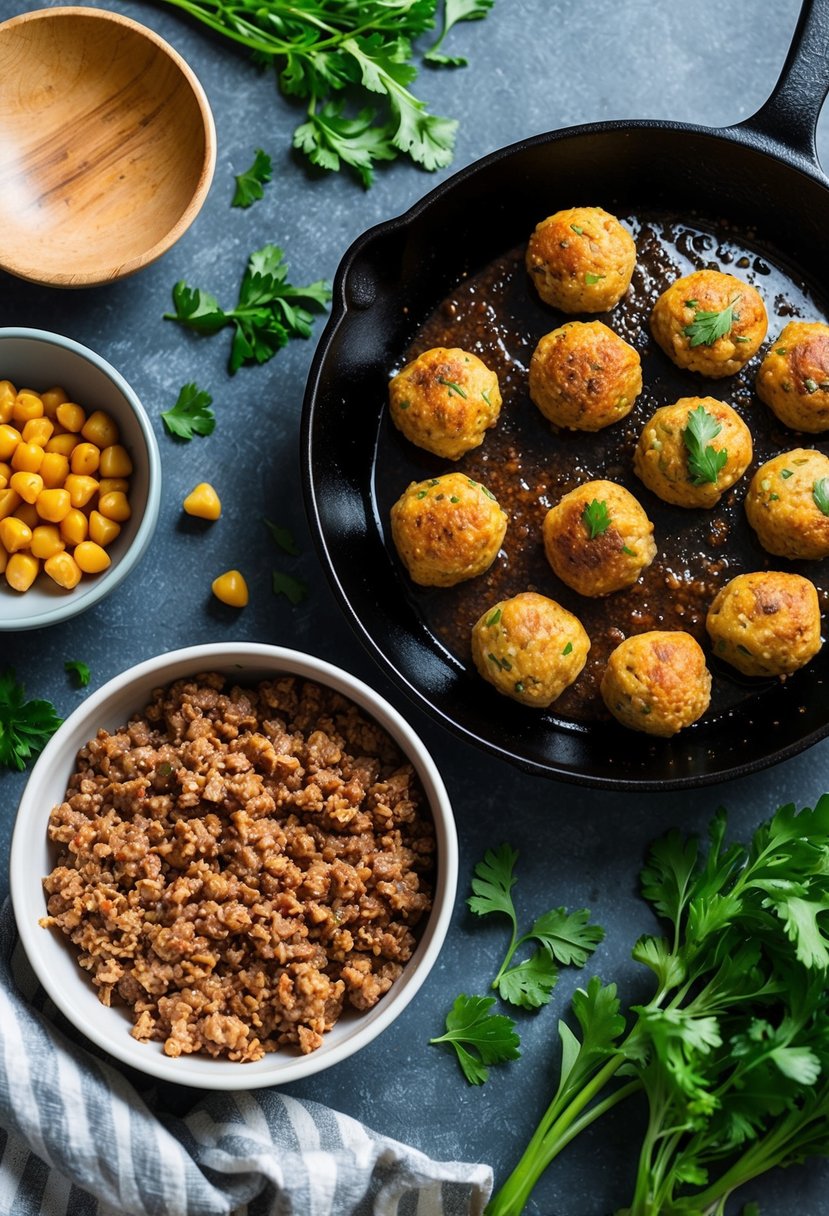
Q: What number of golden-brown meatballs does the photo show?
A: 12